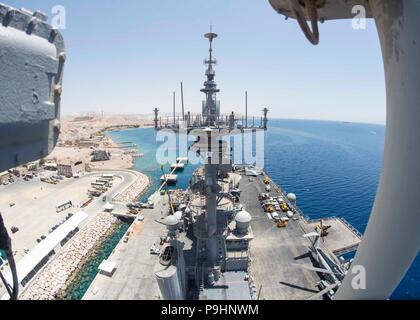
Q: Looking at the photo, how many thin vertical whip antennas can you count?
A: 3